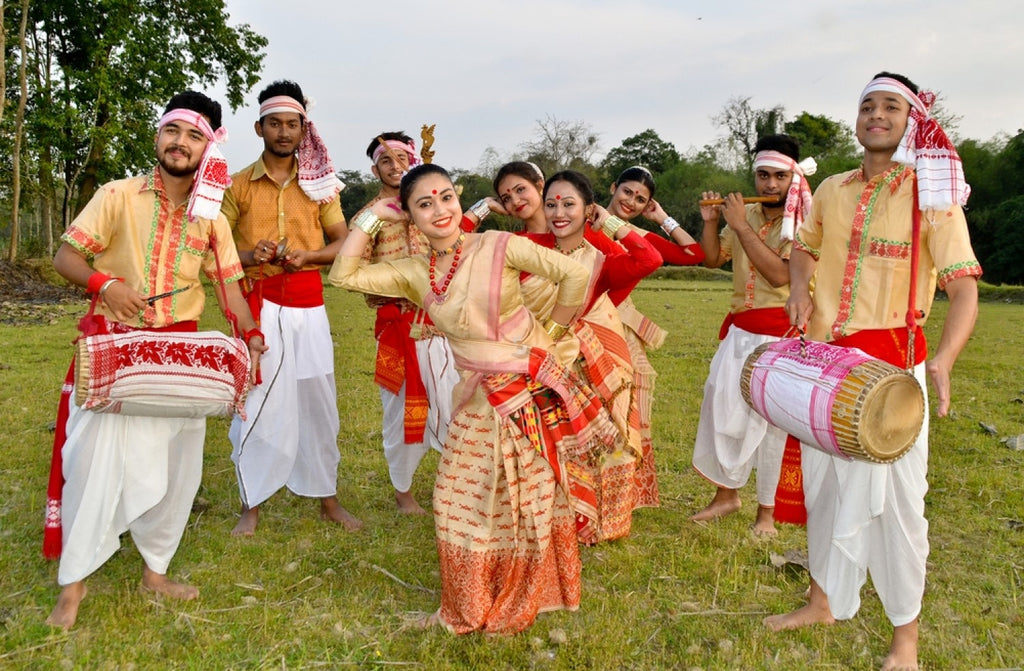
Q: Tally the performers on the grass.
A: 9